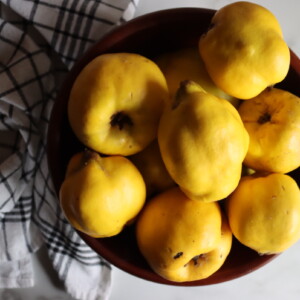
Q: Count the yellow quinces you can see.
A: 9